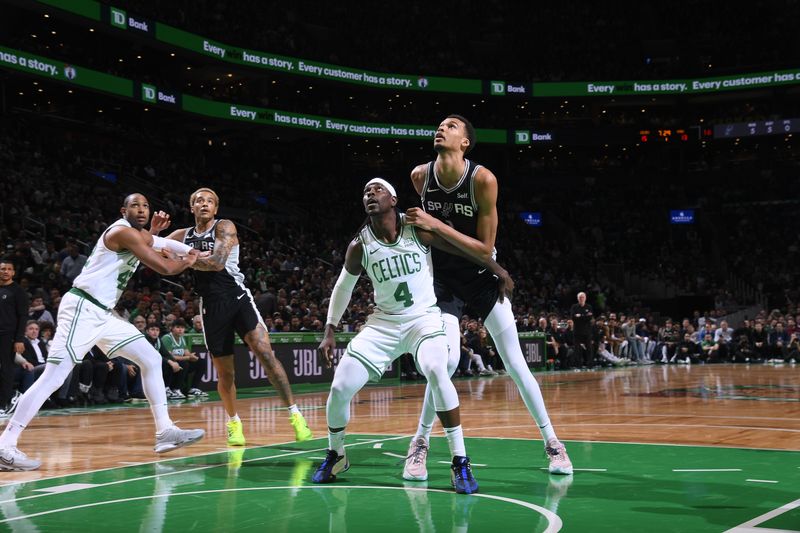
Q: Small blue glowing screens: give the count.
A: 2